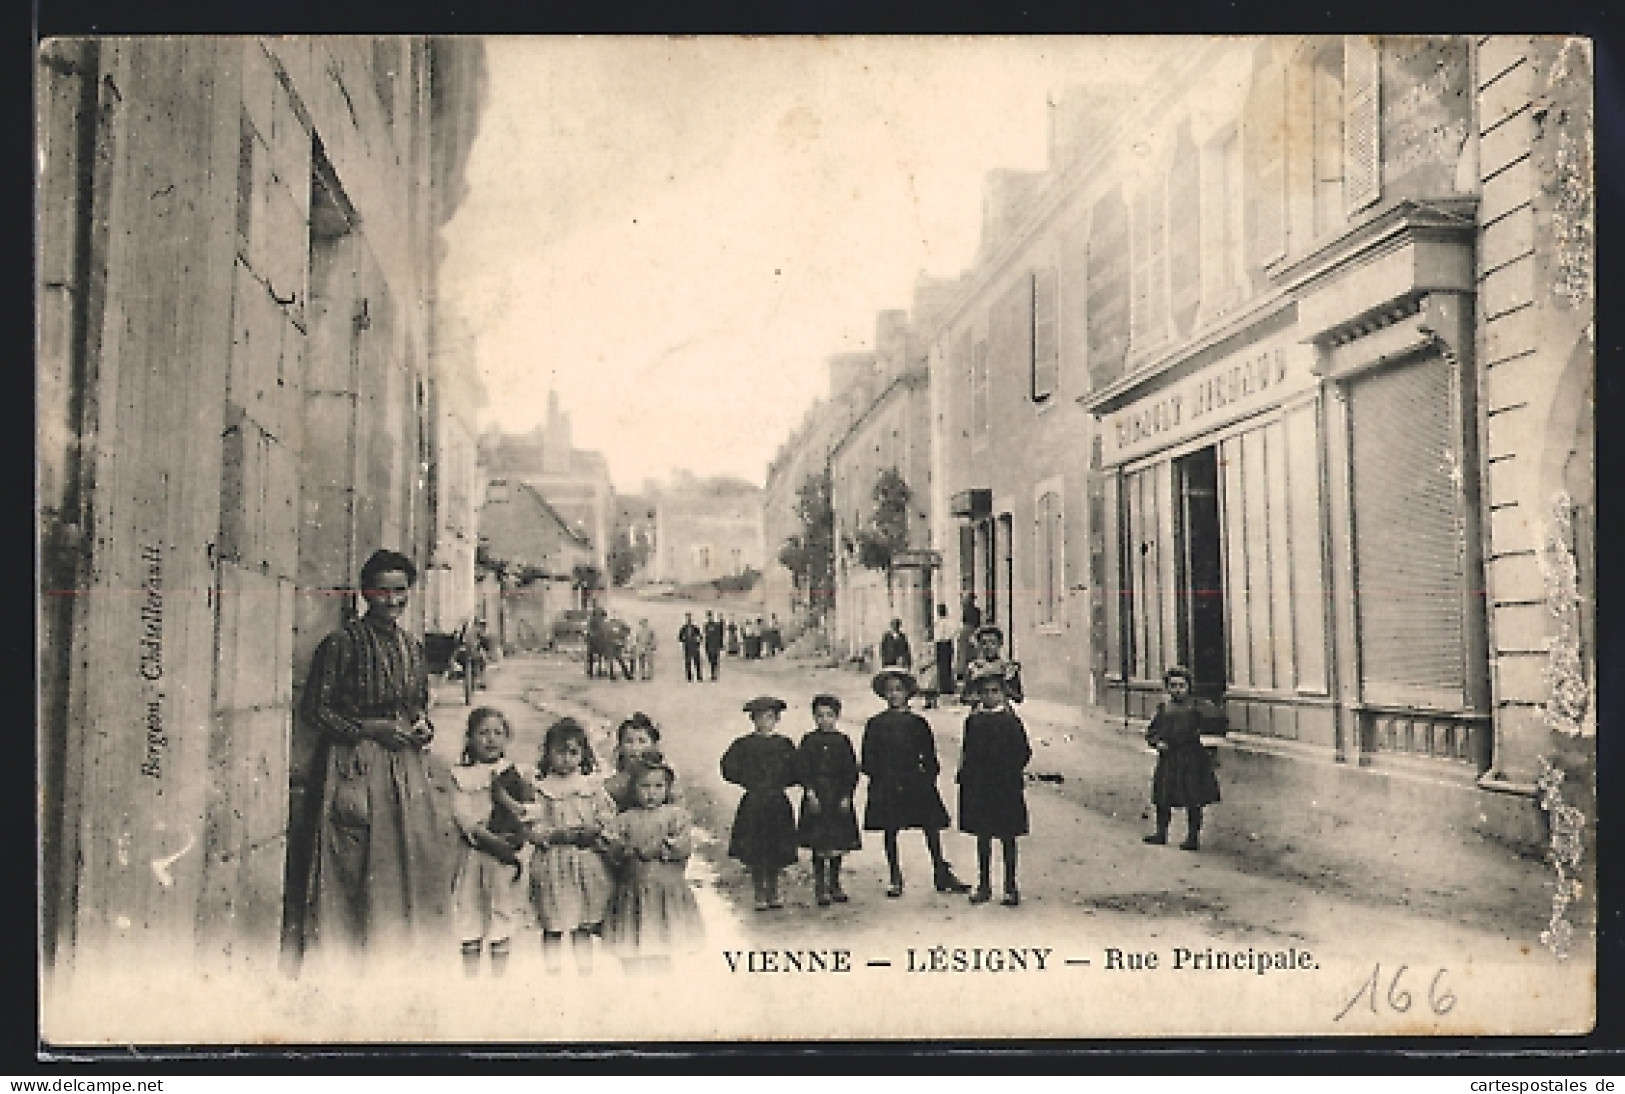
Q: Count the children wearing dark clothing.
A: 5